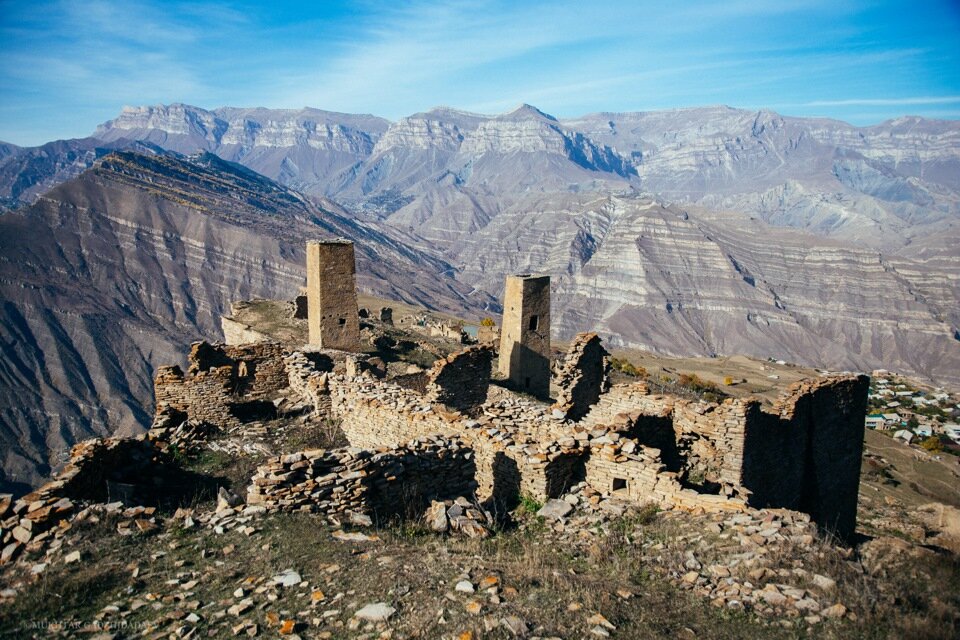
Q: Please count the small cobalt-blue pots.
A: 0